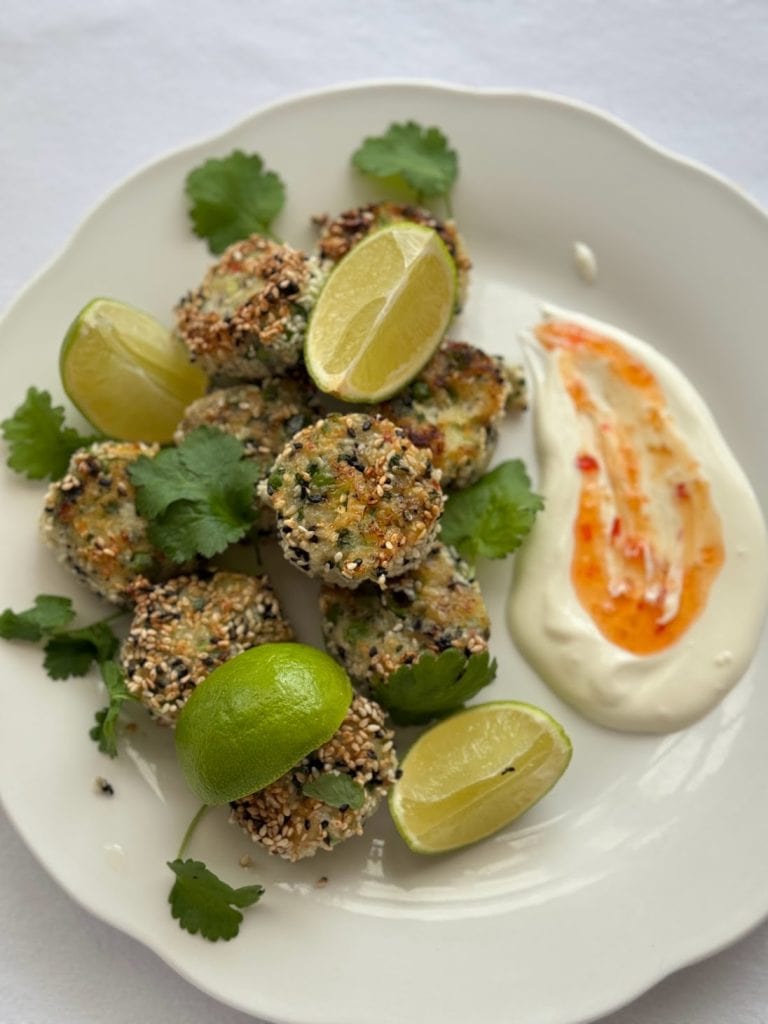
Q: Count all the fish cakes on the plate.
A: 9